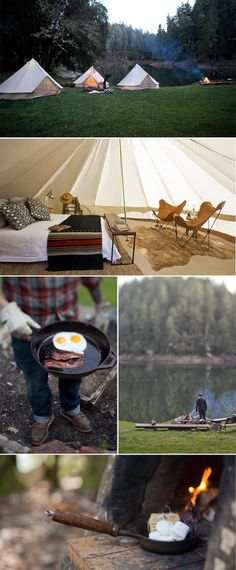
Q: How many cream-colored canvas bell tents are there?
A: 3